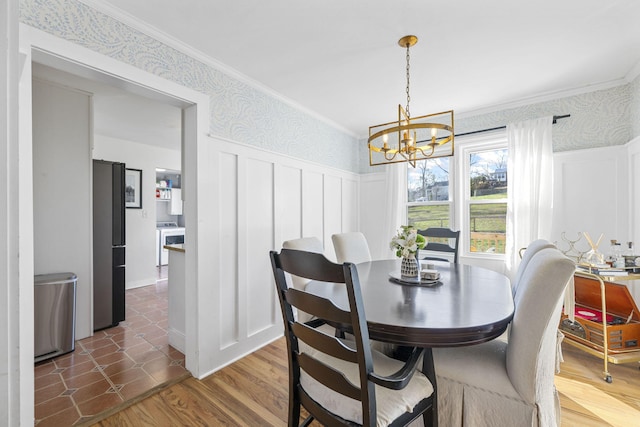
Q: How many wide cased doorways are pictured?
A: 1